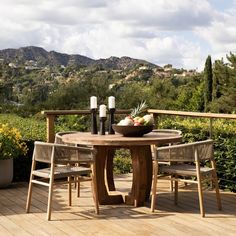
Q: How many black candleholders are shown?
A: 3